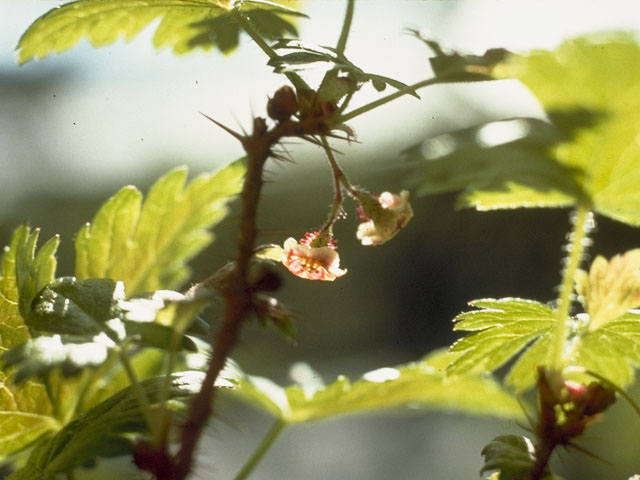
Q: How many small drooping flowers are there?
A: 2